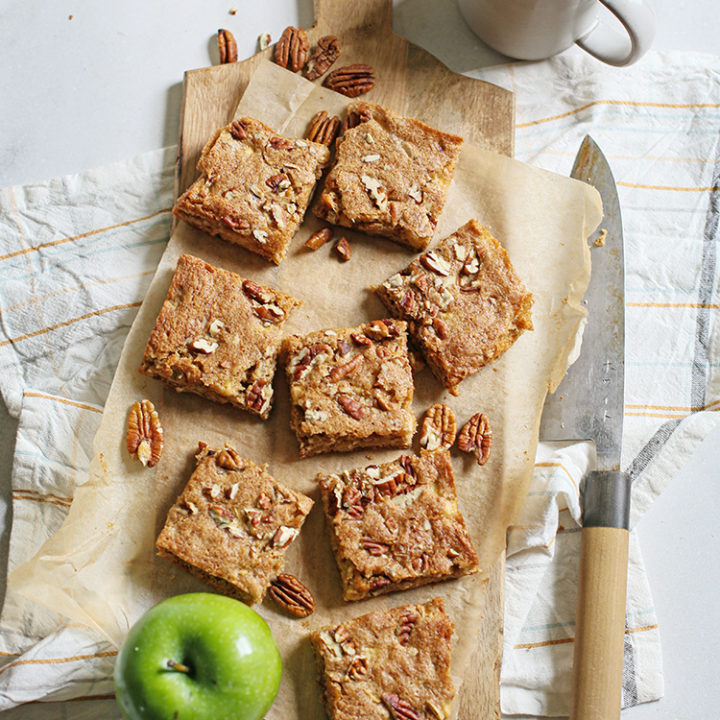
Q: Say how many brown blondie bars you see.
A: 8